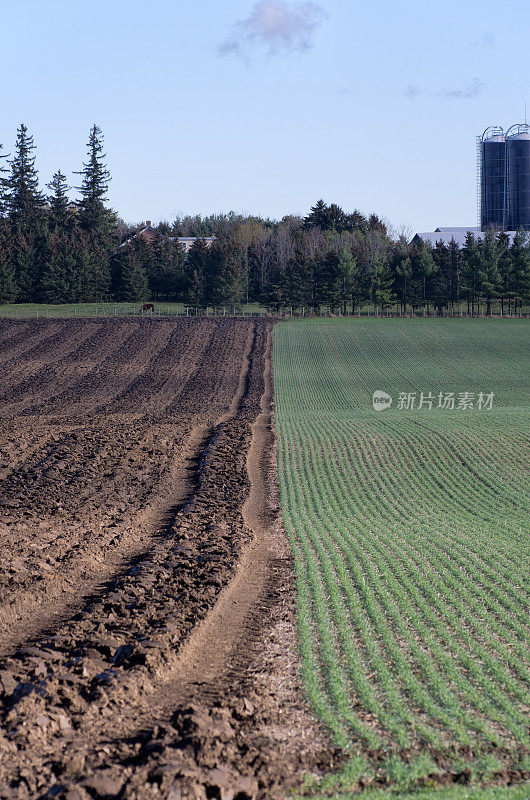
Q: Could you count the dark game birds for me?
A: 0